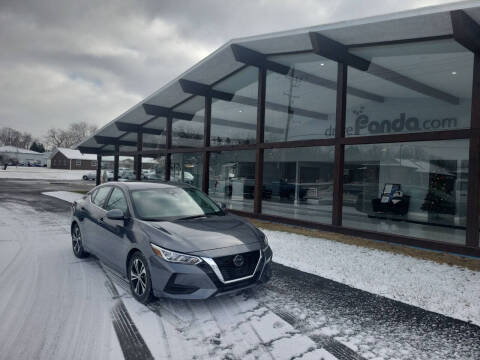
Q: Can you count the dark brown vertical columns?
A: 8